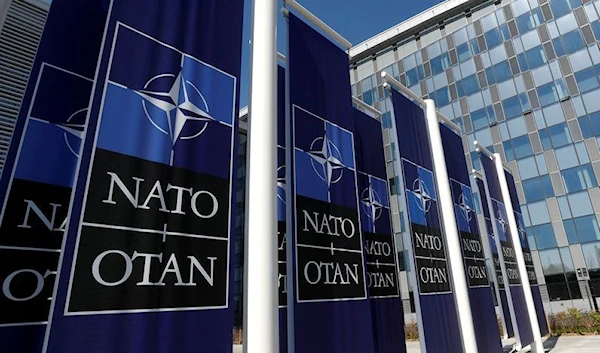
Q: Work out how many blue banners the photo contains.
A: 10